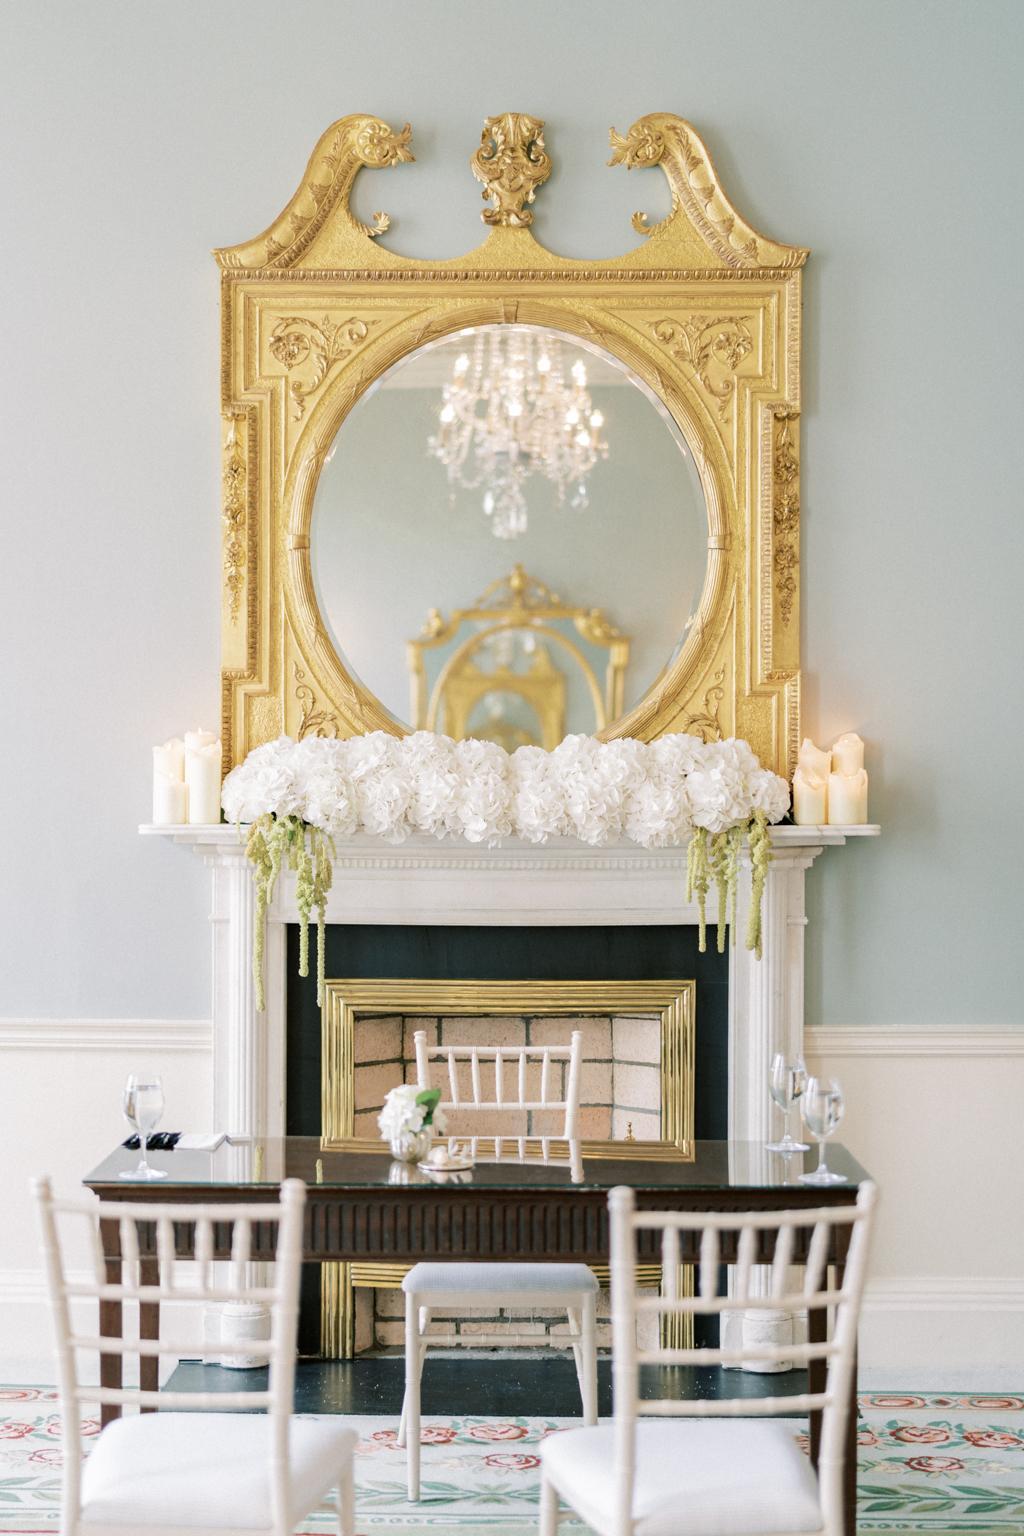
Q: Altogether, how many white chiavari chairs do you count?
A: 3